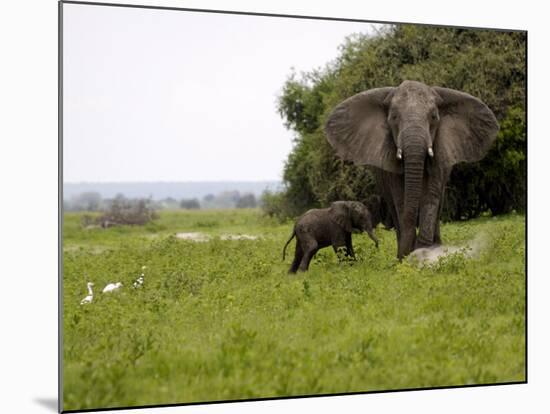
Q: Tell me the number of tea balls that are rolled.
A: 0